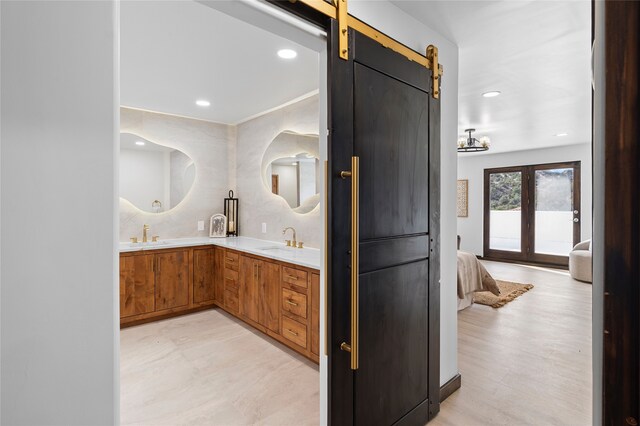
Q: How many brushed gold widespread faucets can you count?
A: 2